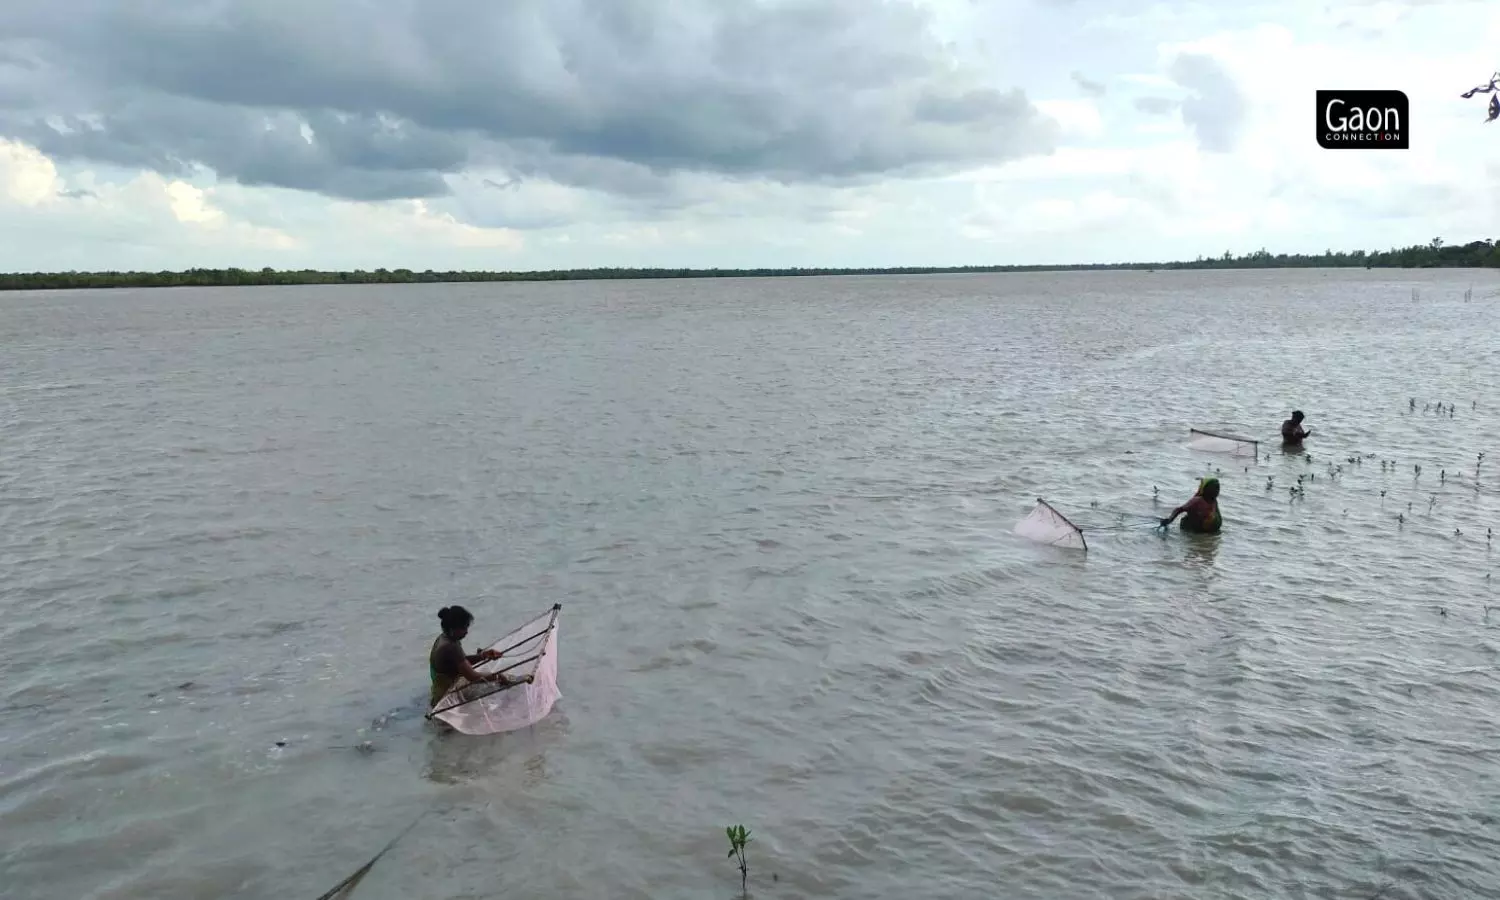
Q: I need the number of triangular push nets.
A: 3